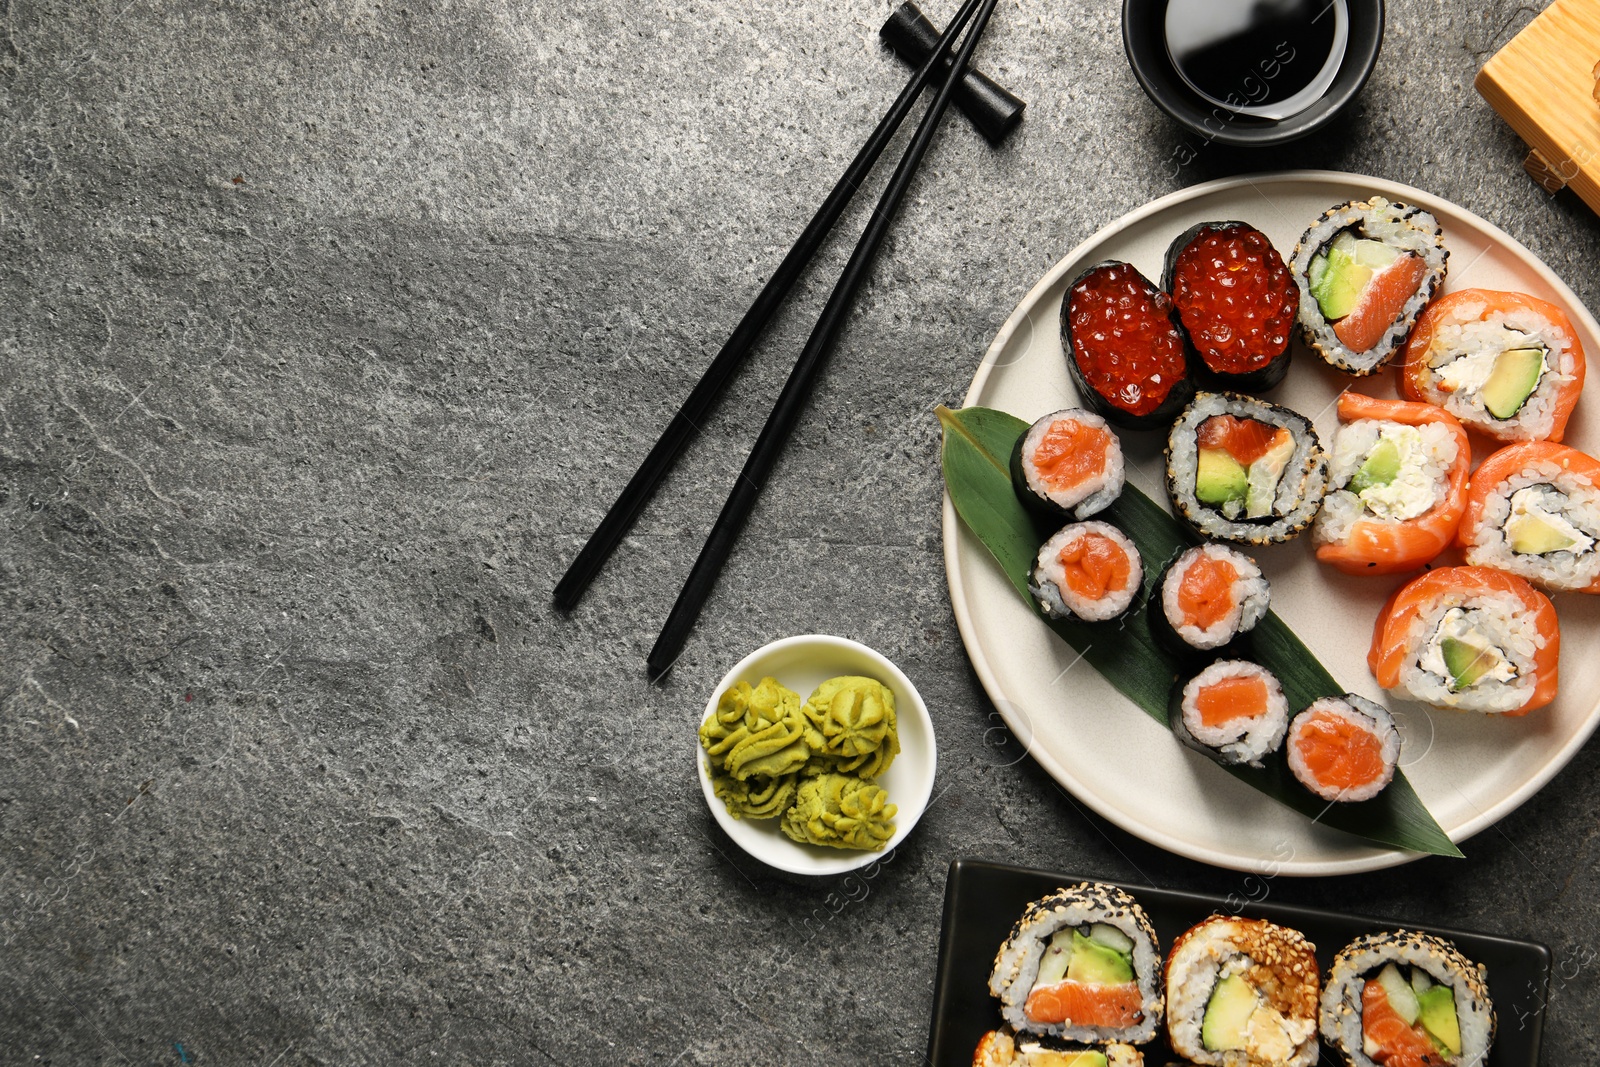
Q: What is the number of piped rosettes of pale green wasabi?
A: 4